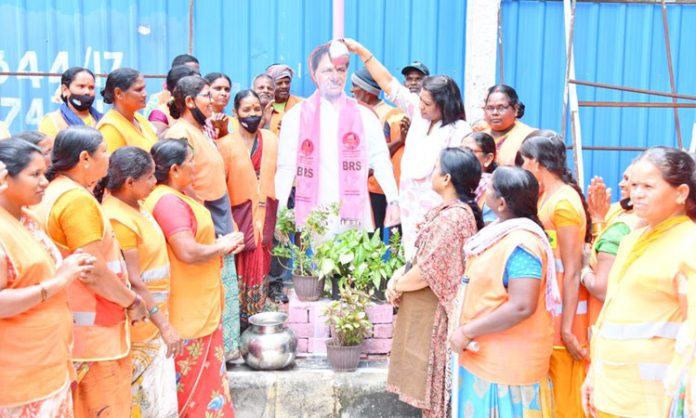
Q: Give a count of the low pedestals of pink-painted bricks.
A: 1